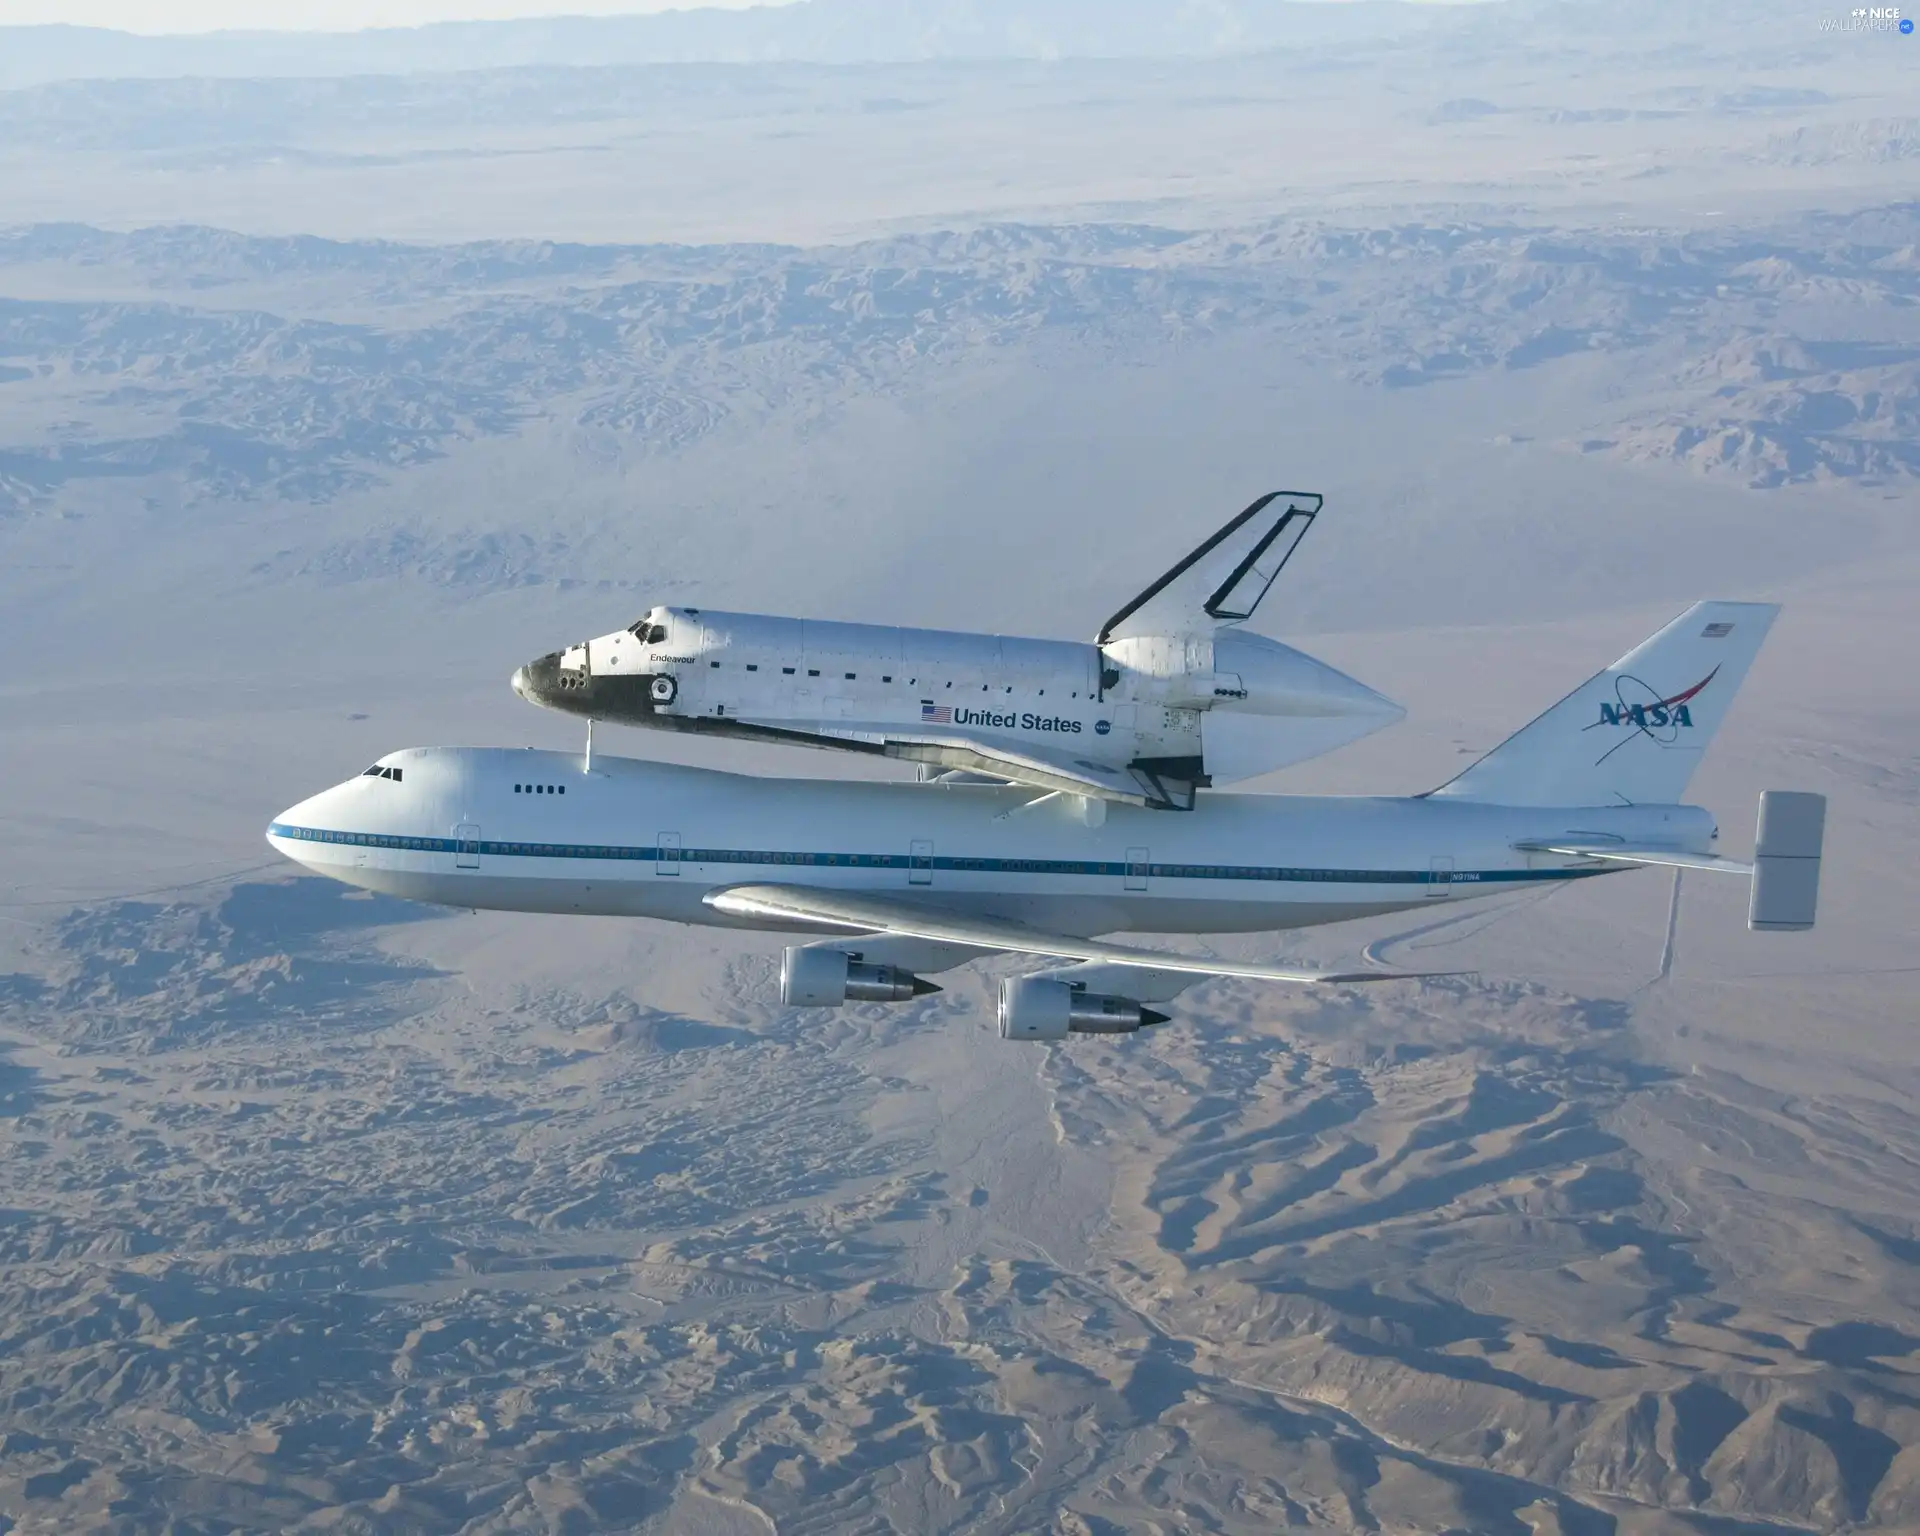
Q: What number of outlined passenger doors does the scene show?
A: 5